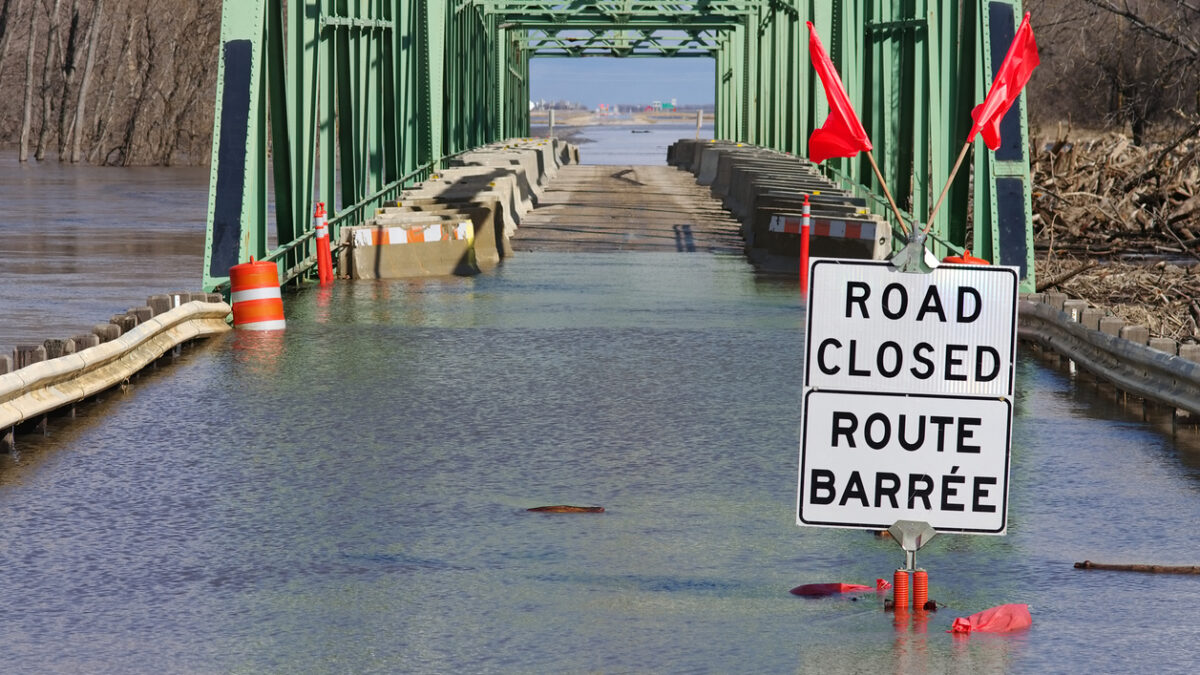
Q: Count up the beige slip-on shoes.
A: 0